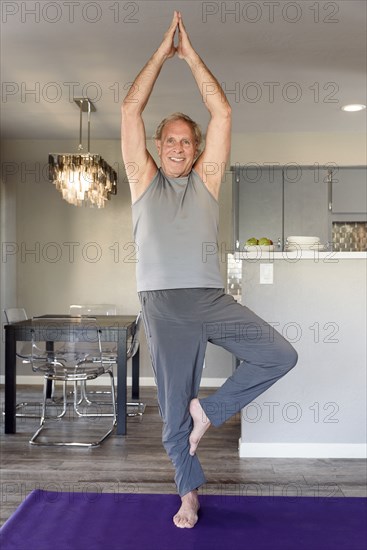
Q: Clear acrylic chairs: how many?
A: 4